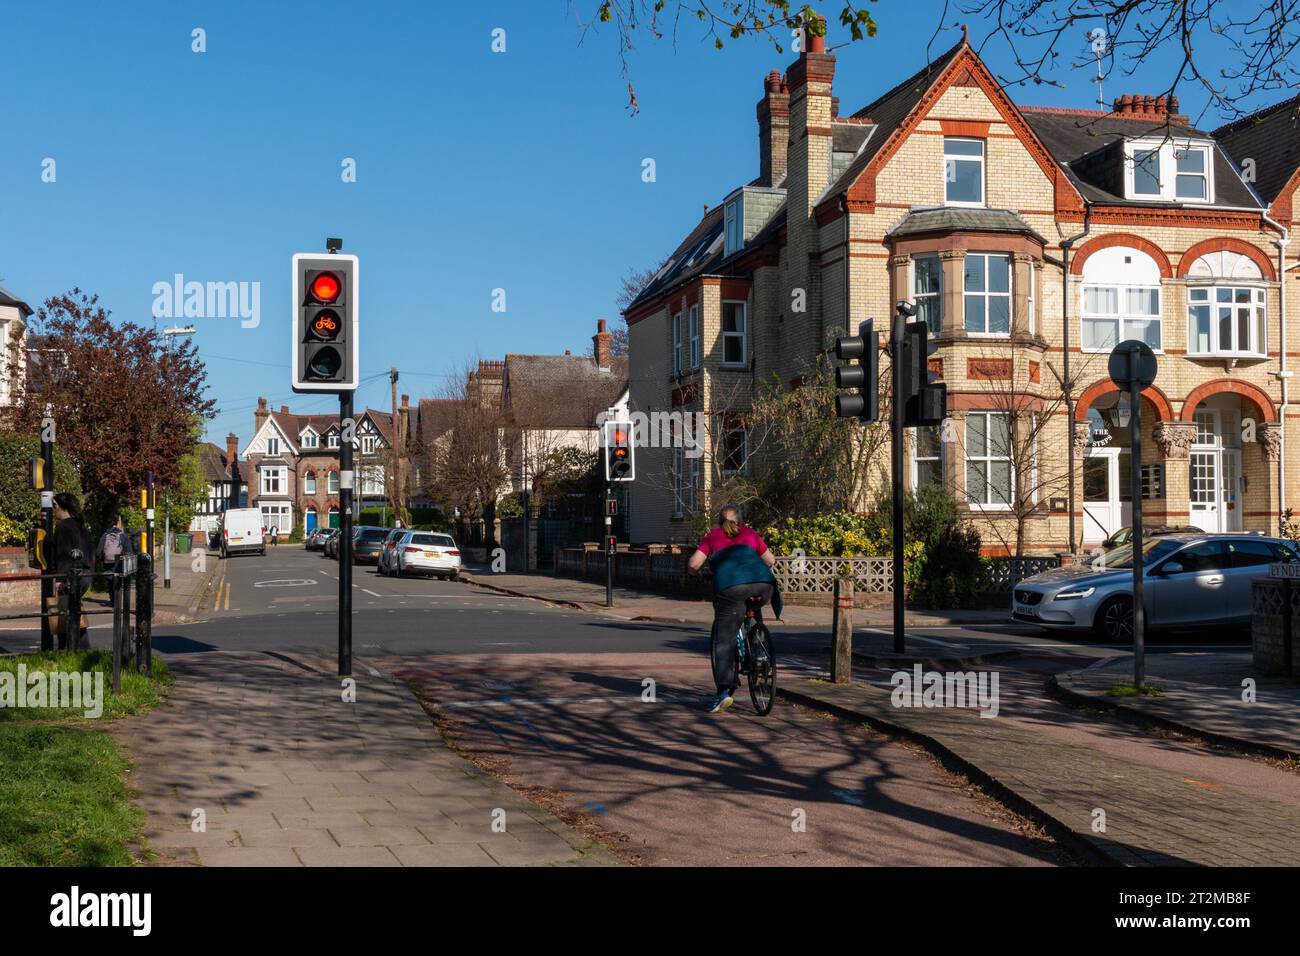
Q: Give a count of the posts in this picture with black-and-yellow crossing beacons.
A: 2